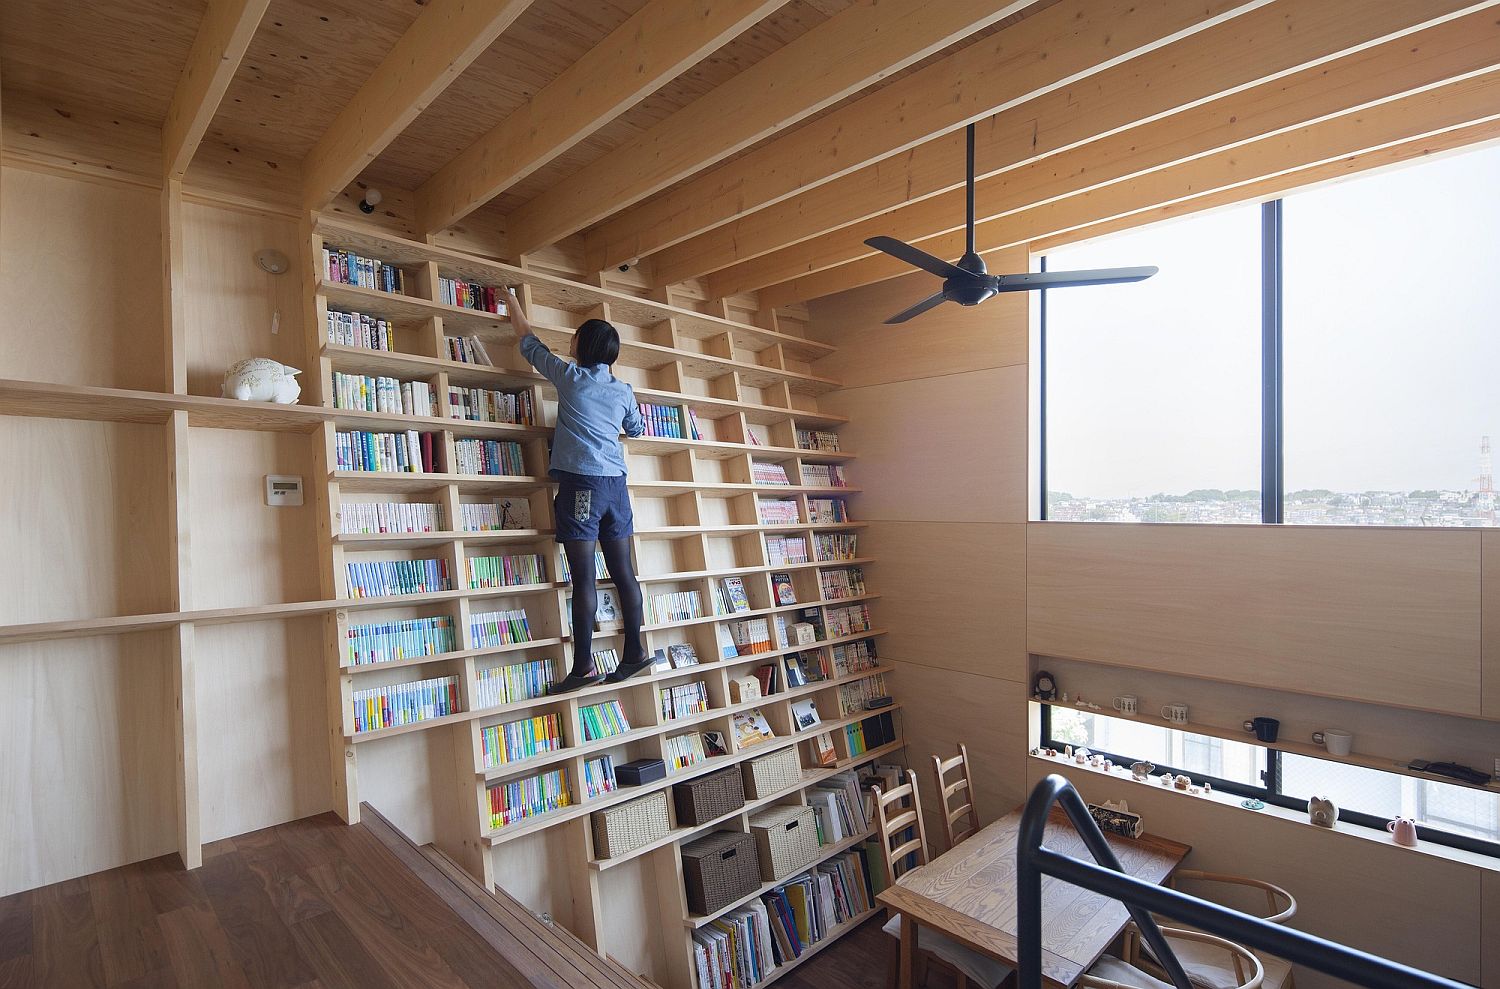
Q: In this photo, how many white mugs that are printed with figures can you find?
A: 2